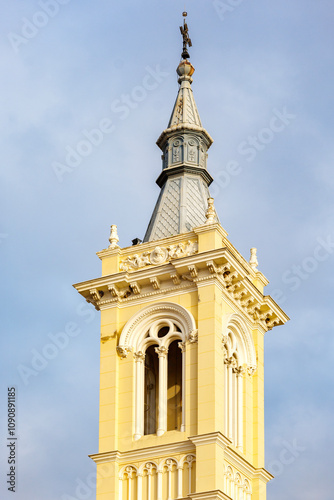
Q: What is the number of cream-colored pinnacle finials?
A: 3